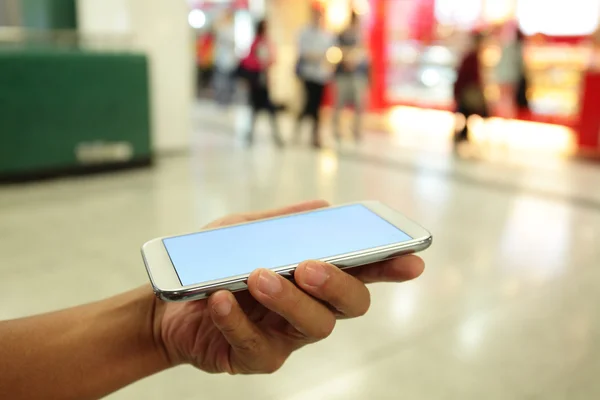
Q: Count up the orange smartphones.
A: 0